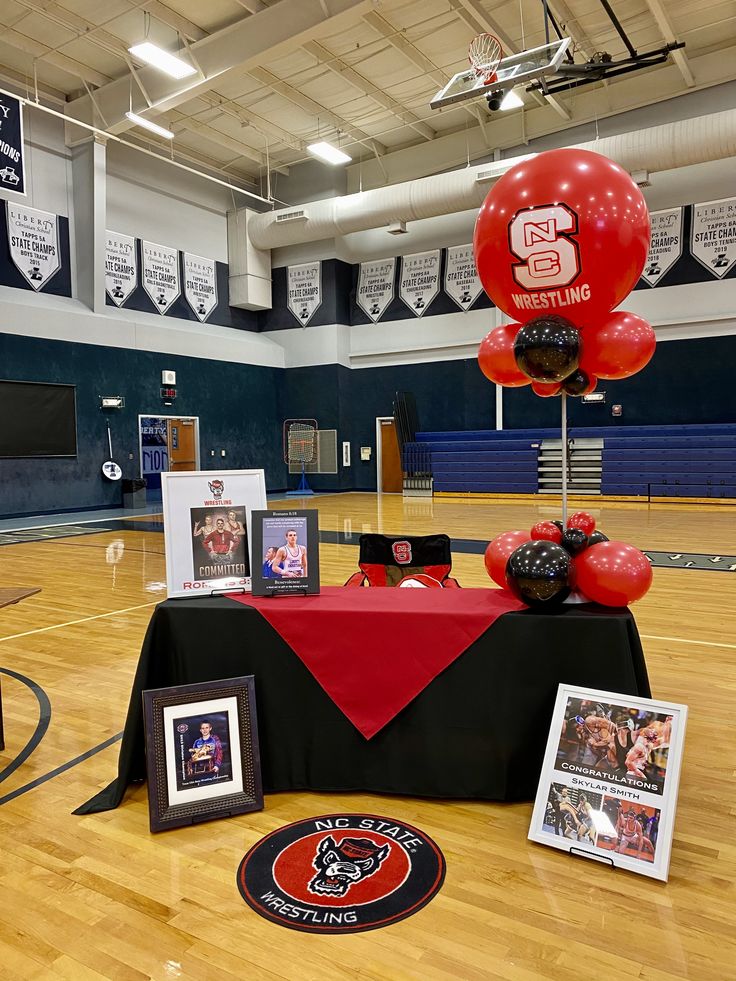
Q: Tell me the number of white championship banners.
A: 10